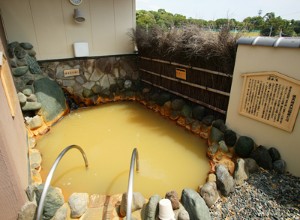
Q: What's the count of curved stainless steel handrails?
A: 2